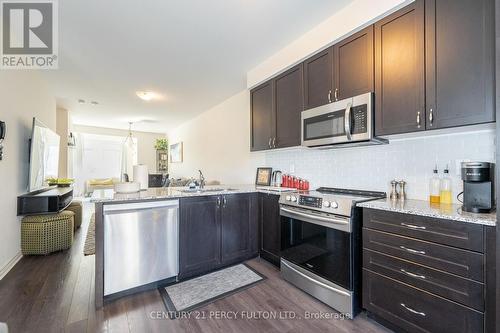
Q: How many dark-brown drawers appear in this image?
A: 4